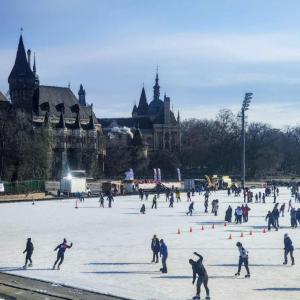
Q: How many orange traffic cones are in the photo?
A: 9